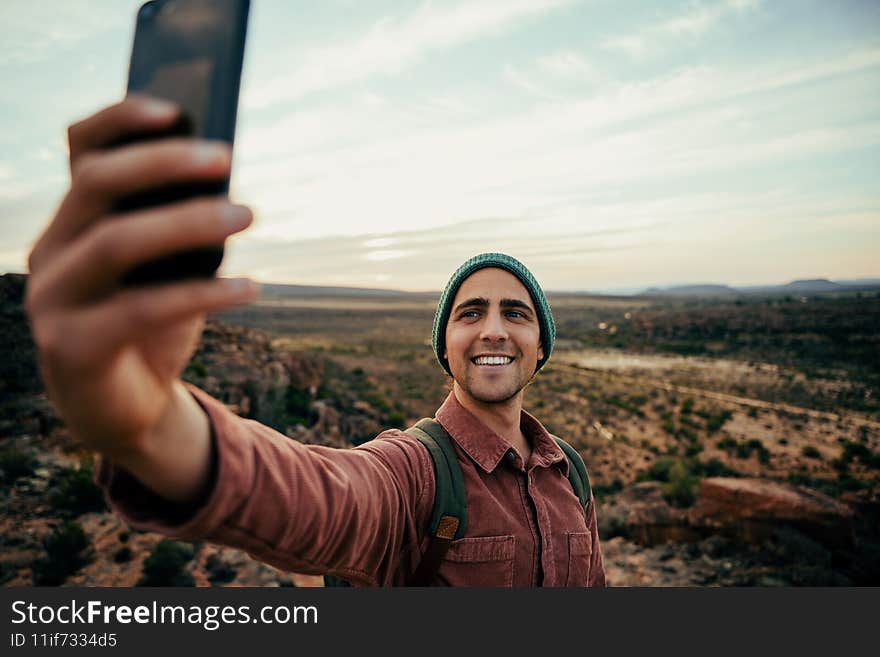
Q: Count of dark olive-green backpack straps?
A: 2